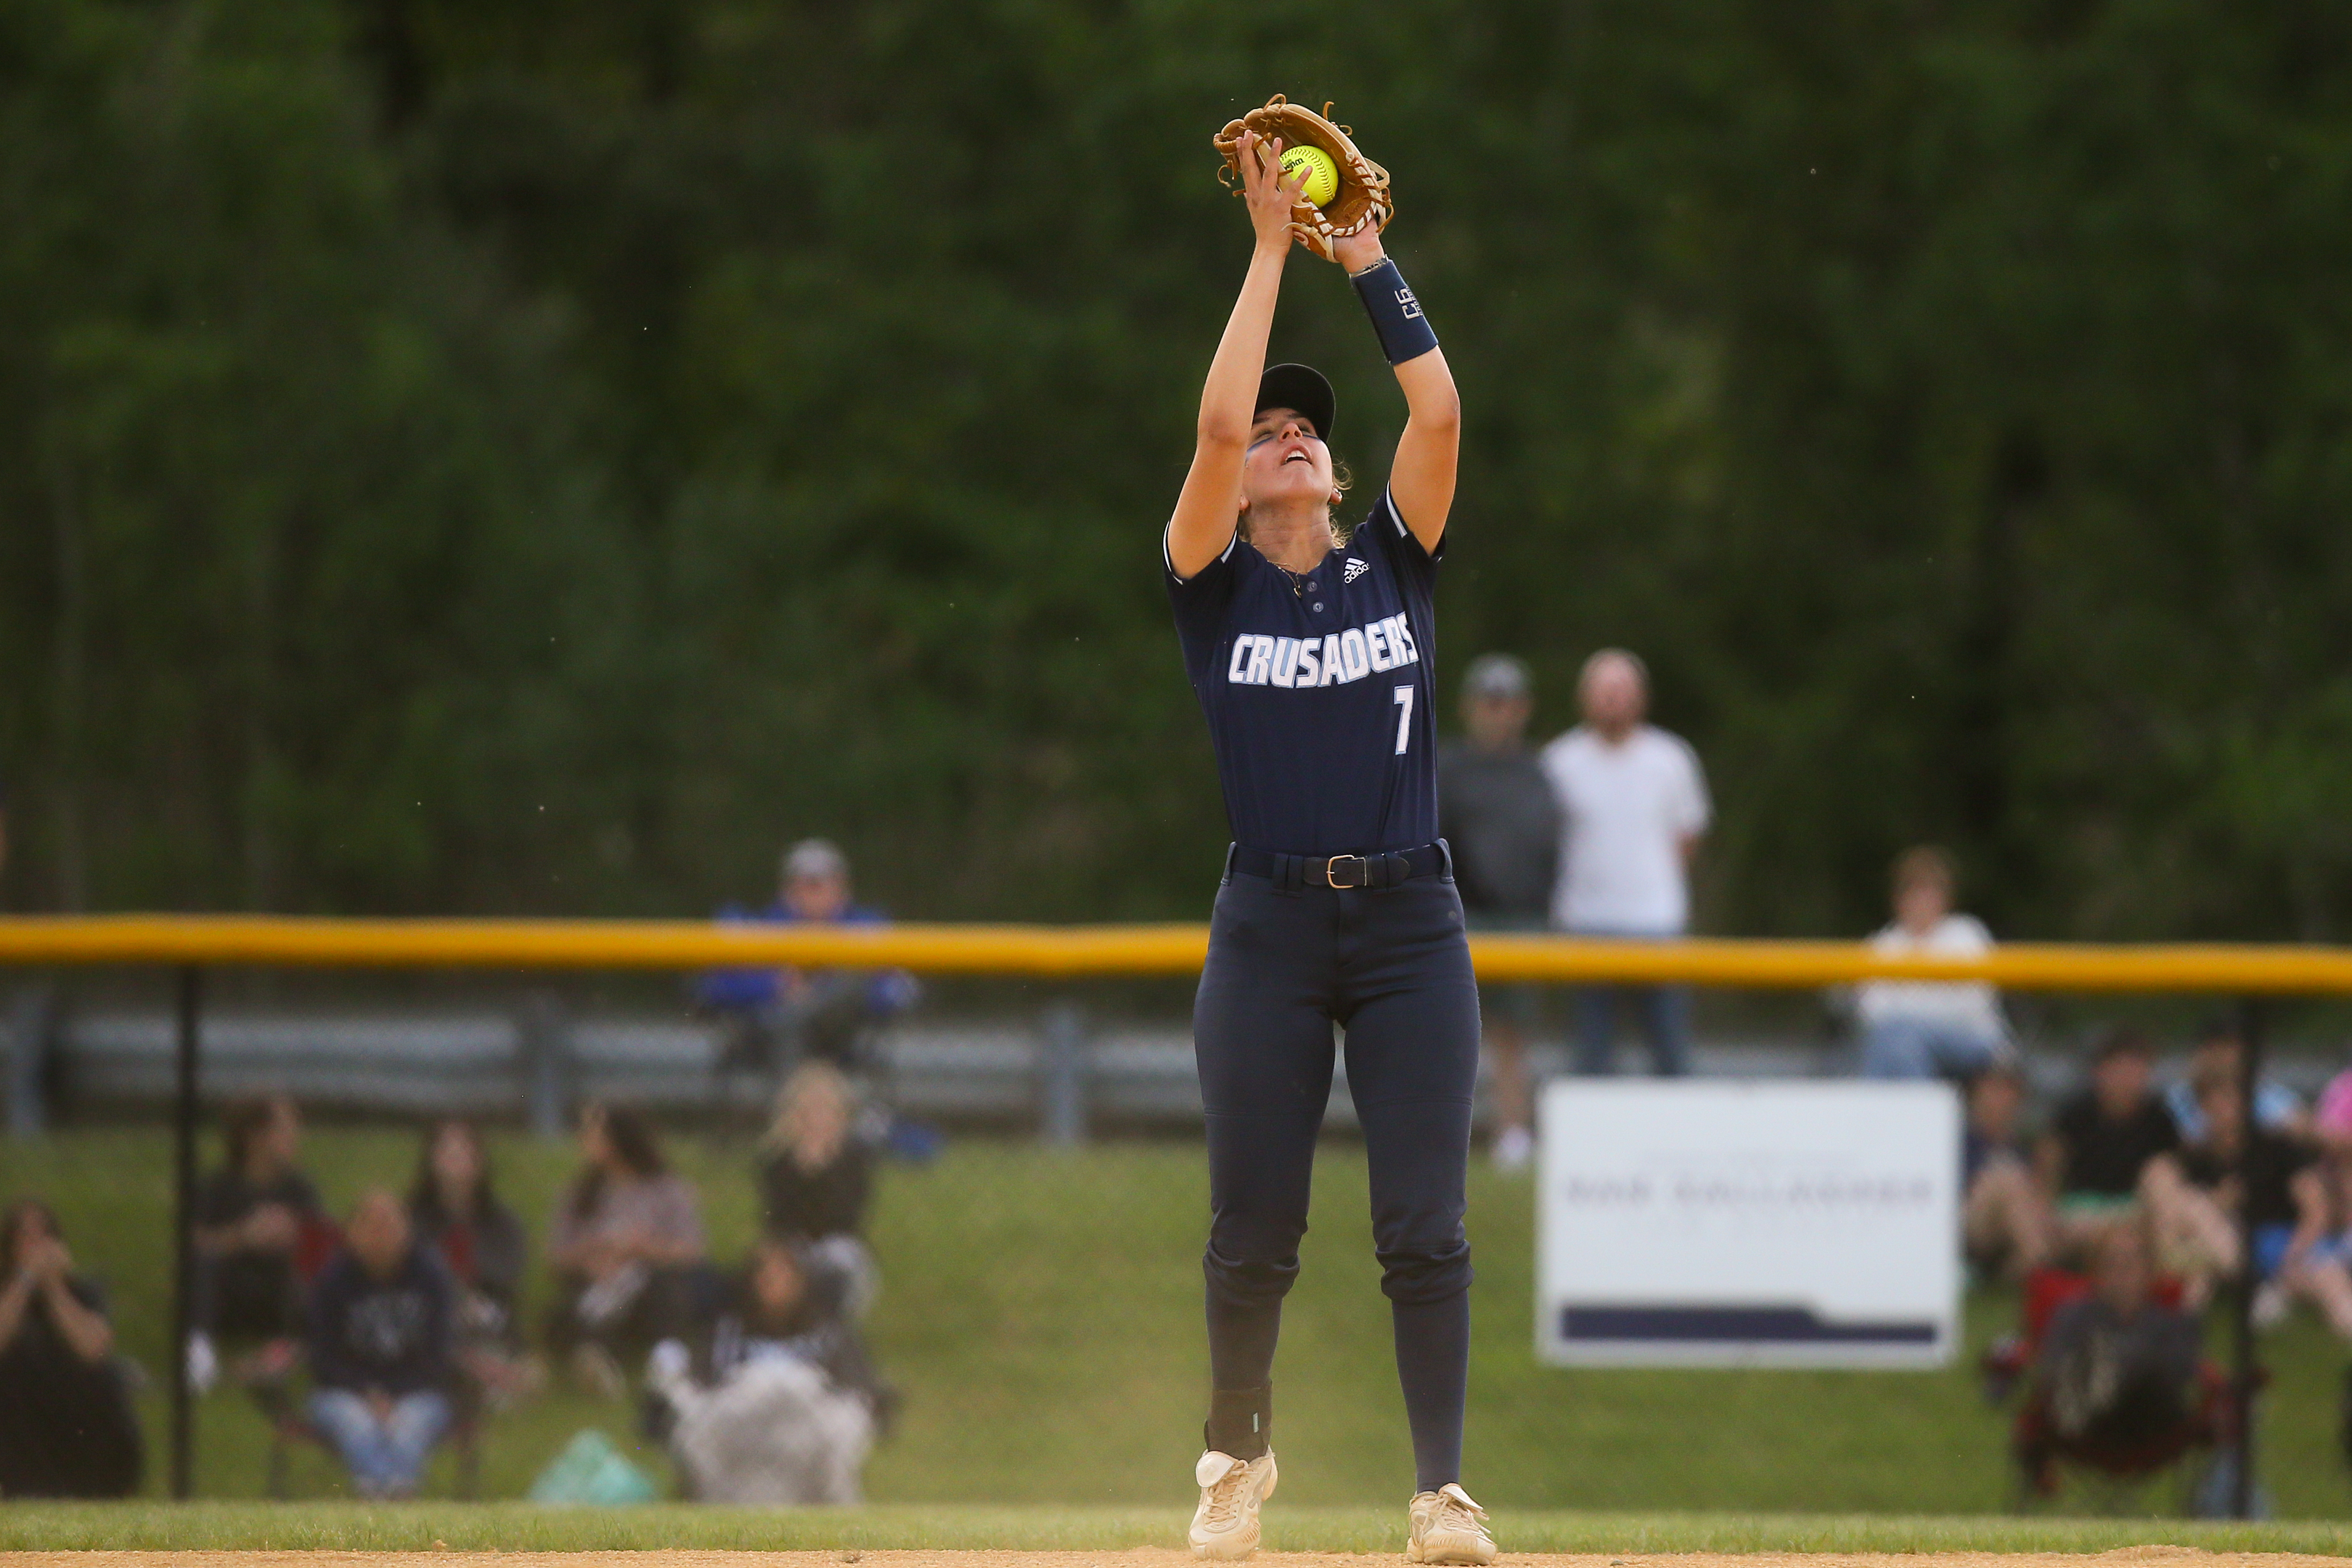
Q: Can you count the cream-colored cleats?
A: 2